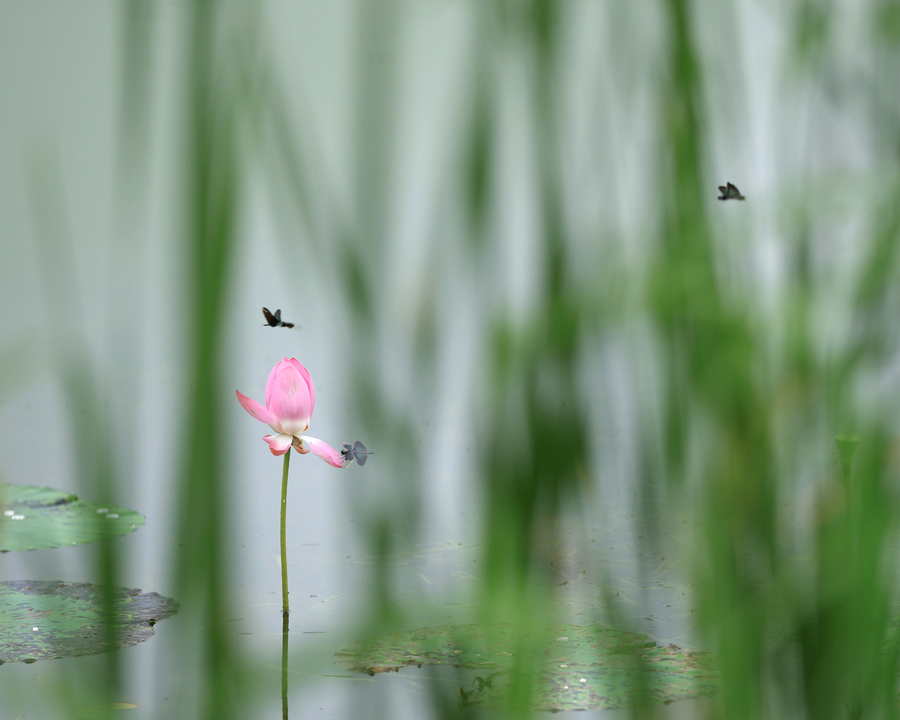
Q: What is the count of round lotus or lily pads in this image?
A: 3